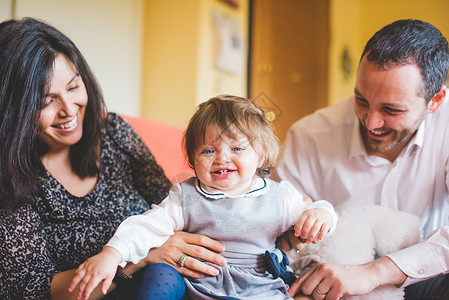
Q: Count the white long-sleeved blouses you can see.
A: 1